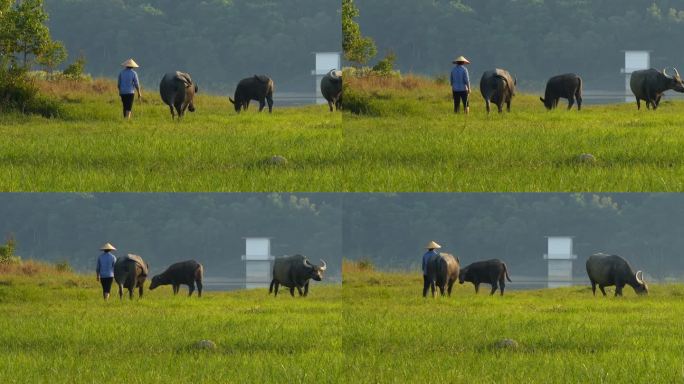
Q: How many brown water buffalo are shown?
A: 12